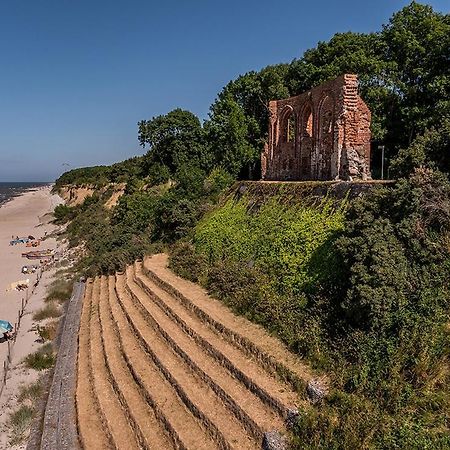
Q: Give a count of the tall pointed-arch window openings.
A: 3